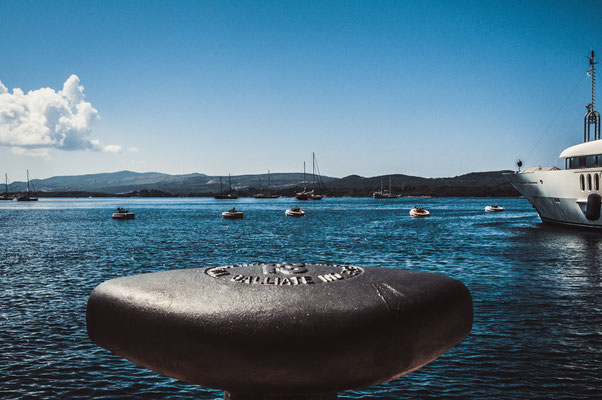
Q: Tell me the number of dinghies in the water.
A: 5